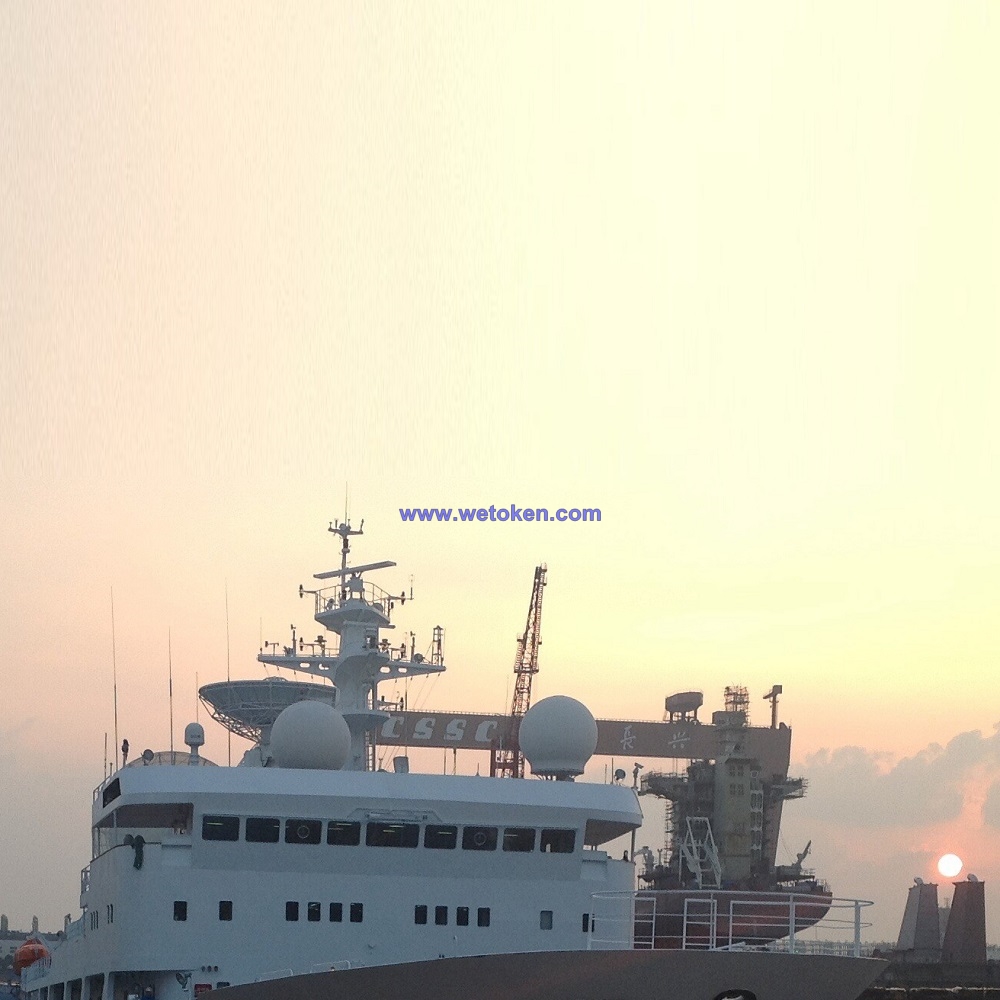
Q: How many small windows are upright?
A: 12